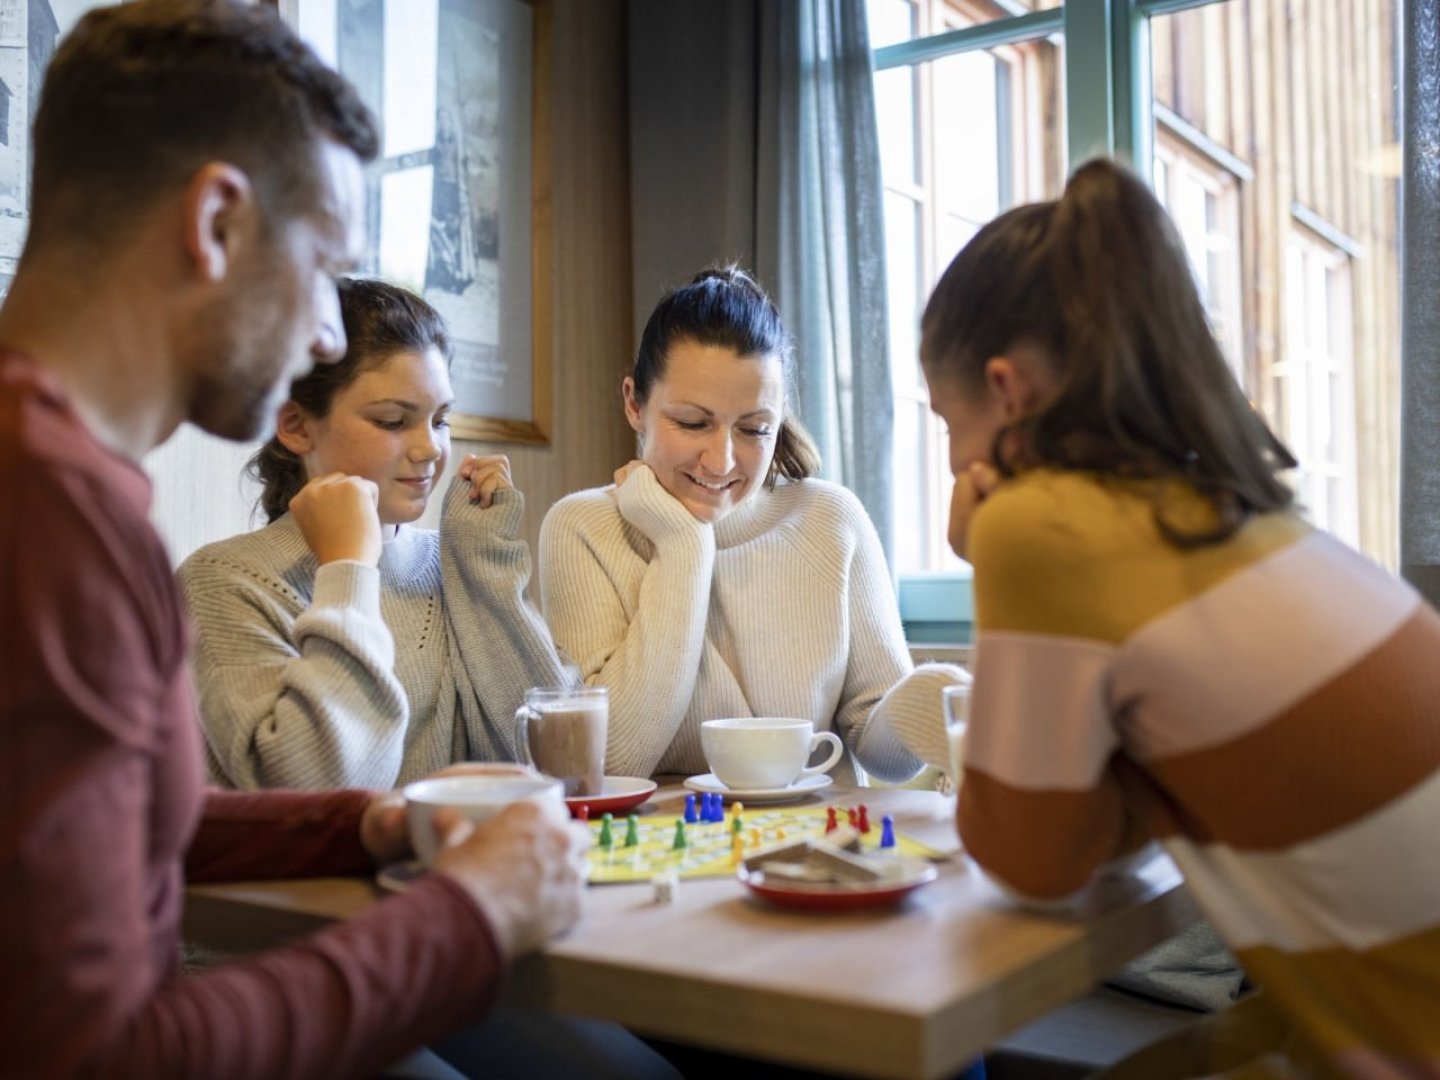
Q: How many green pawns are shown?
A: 4